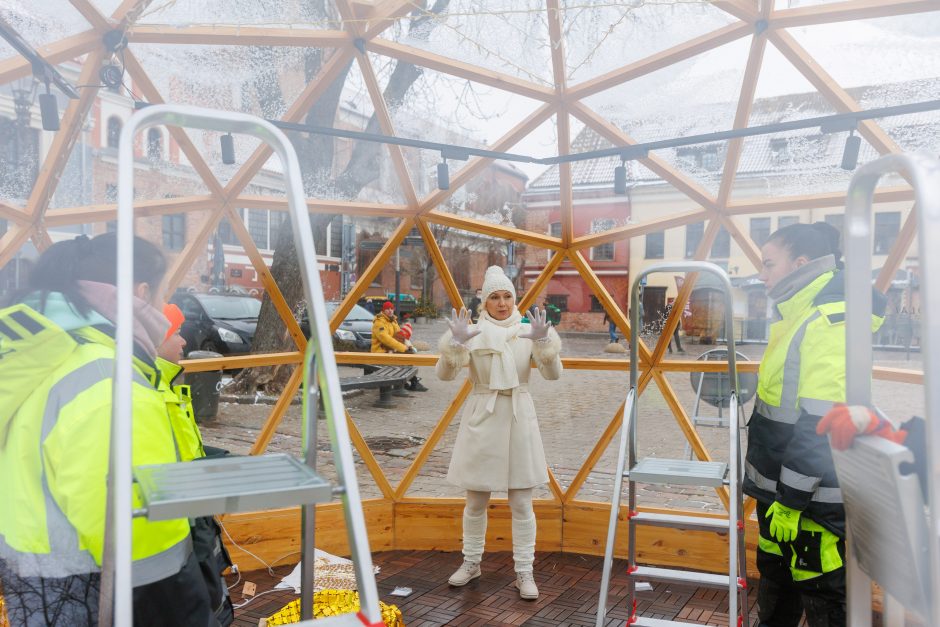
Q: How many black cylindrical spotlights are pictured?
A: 5